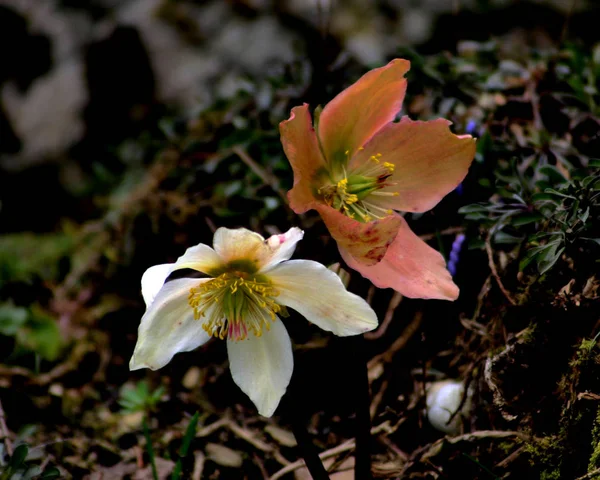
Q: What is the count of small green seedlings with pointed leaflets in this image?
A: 1